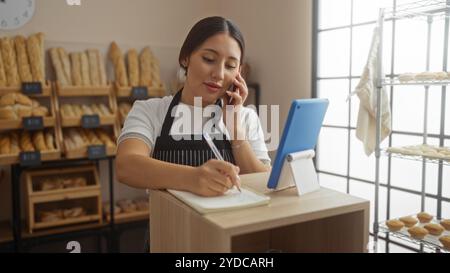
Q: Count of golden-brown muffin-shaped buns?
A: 7